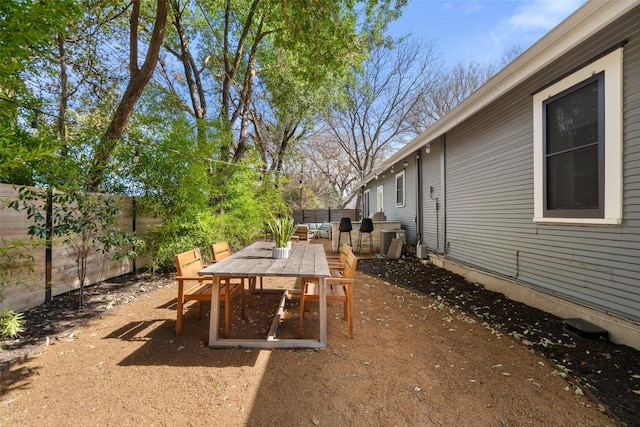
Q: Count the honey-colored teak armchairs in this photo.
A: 4